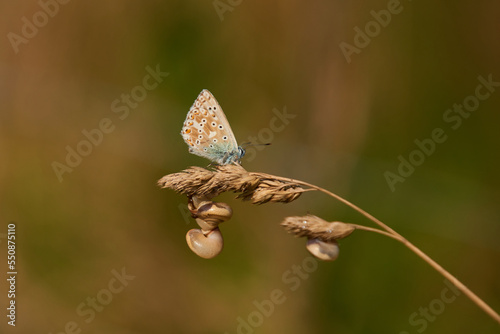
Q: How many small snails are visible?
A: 3